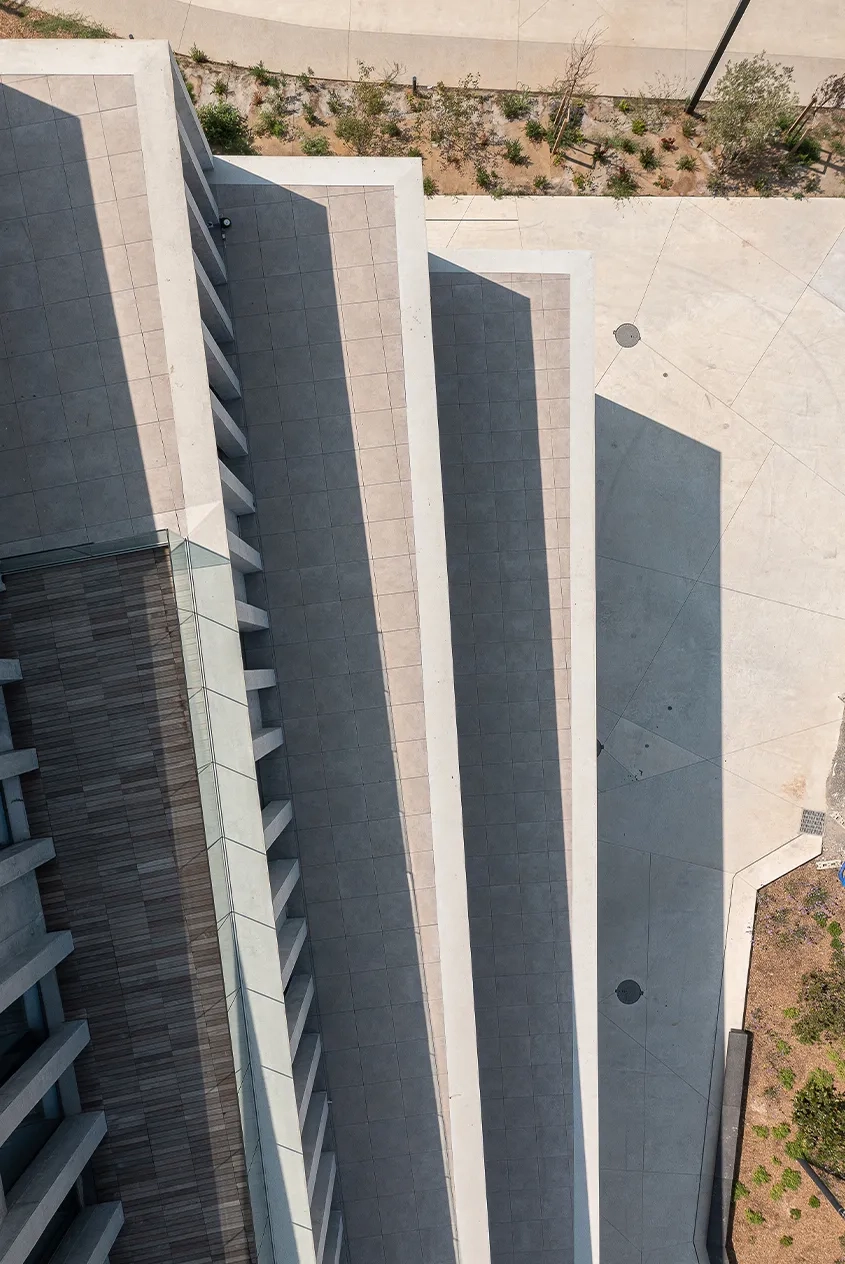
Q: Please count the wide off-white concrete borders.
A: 3